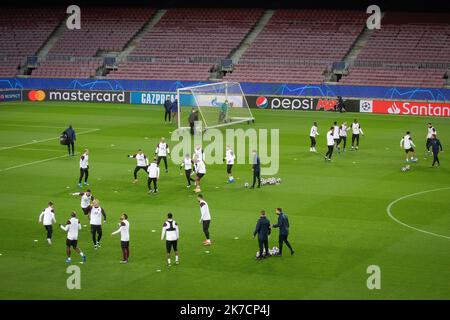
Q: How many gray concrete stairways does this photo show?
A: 4